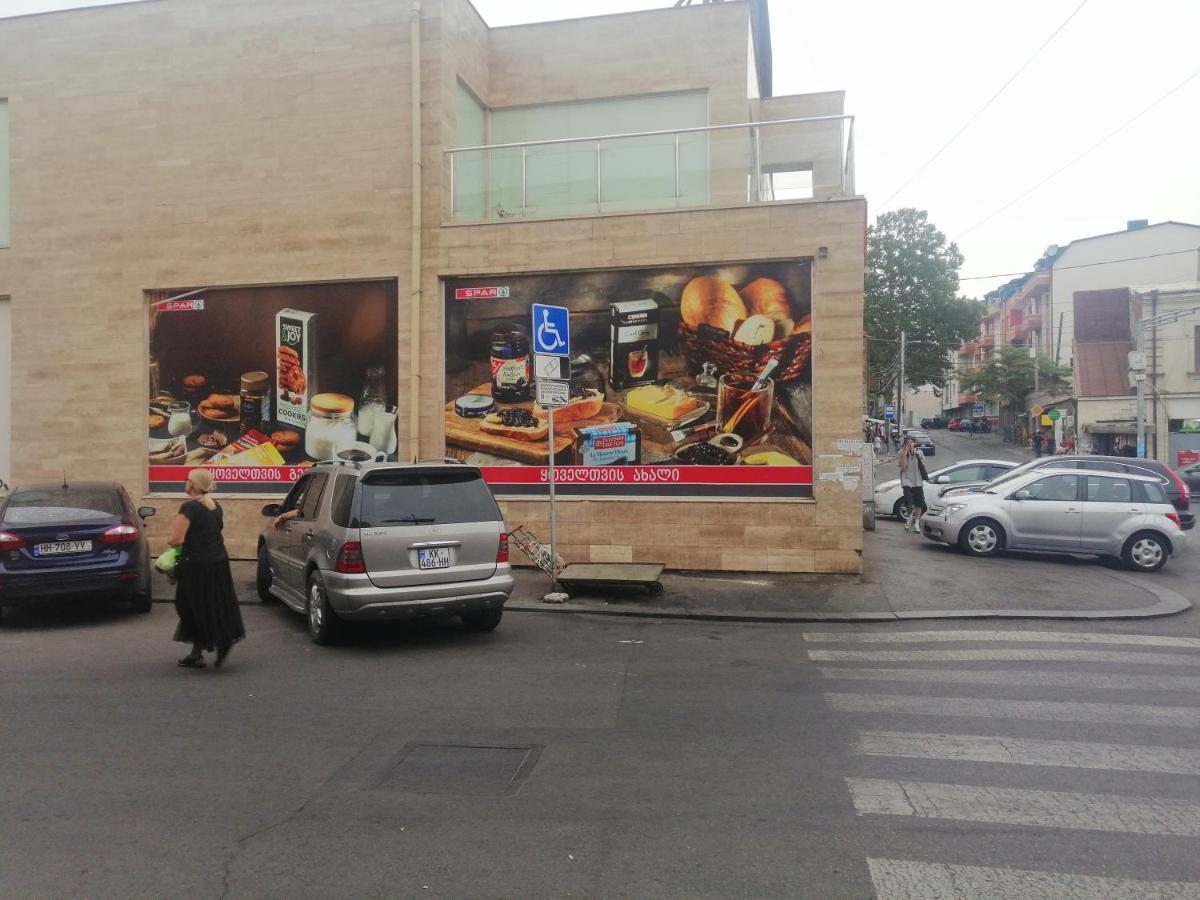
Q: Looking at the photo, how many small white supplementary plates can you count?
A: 2